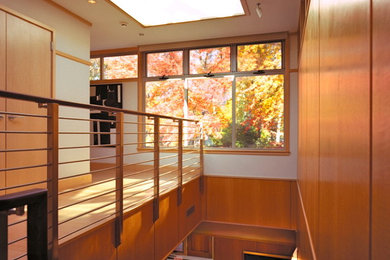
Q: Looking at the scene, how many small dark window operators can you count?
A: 3